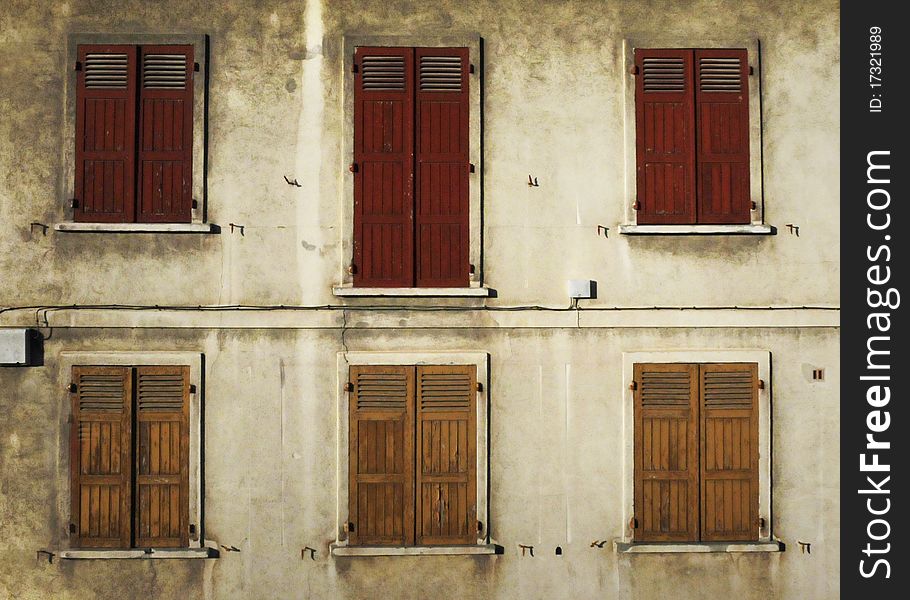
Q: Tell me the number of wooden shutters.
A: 12